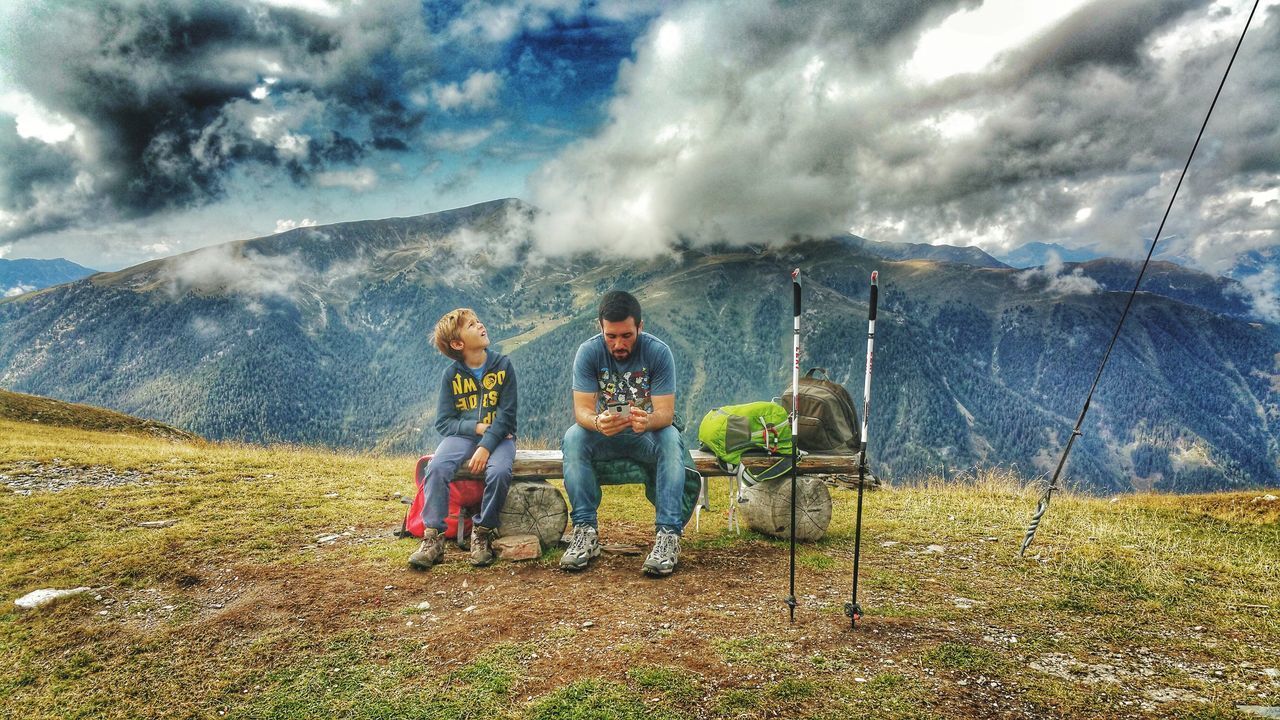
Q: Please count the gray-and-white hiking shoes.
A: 2